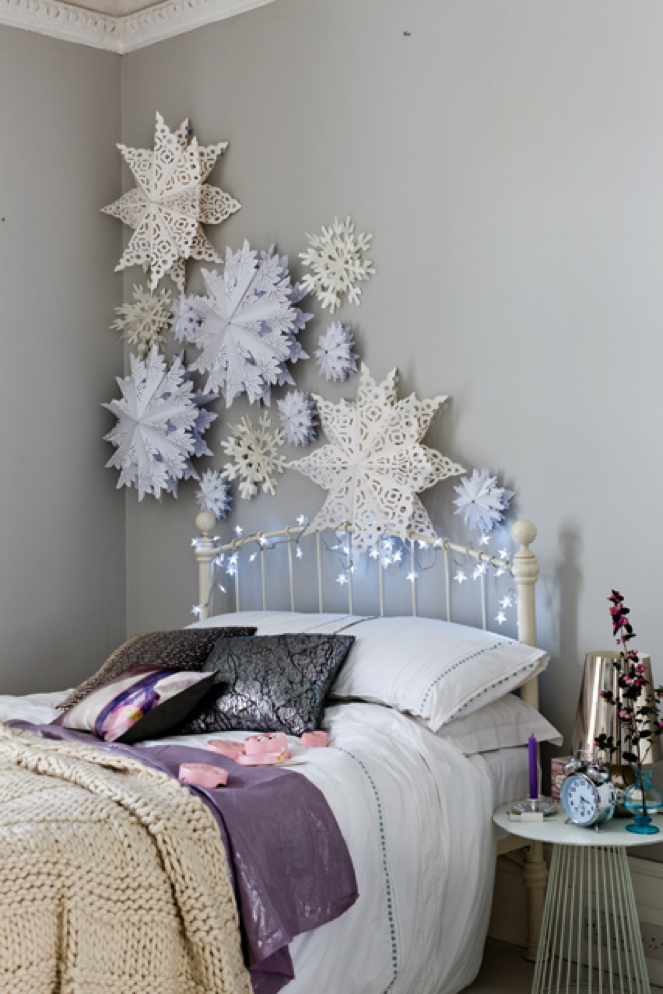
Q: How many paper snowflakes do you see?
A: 12